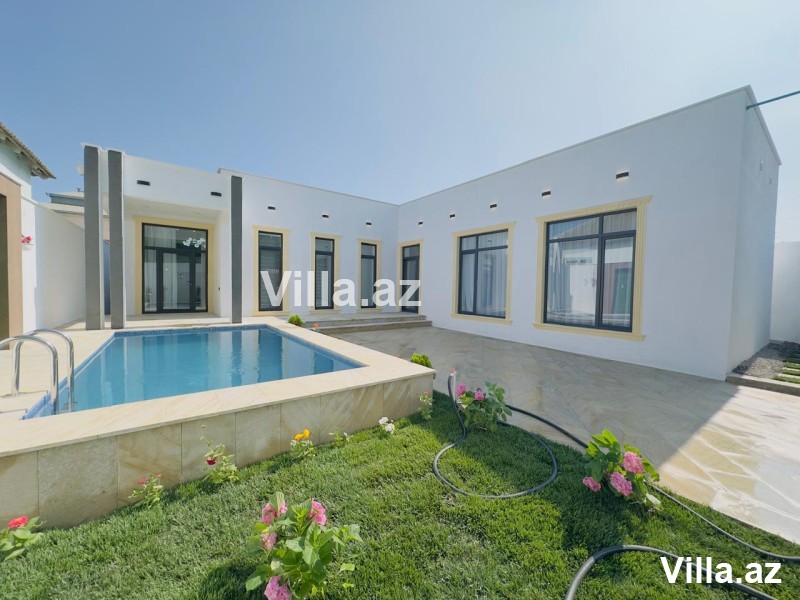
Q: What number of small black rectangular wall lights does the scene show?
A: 10